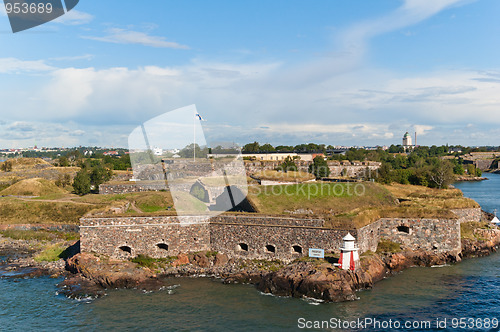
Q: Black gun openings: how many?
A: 6